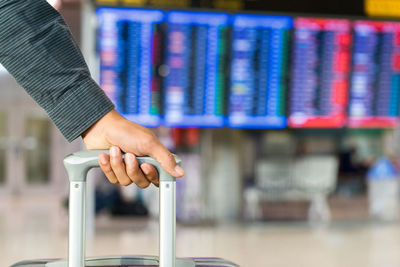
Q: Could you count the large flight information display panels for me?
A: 5